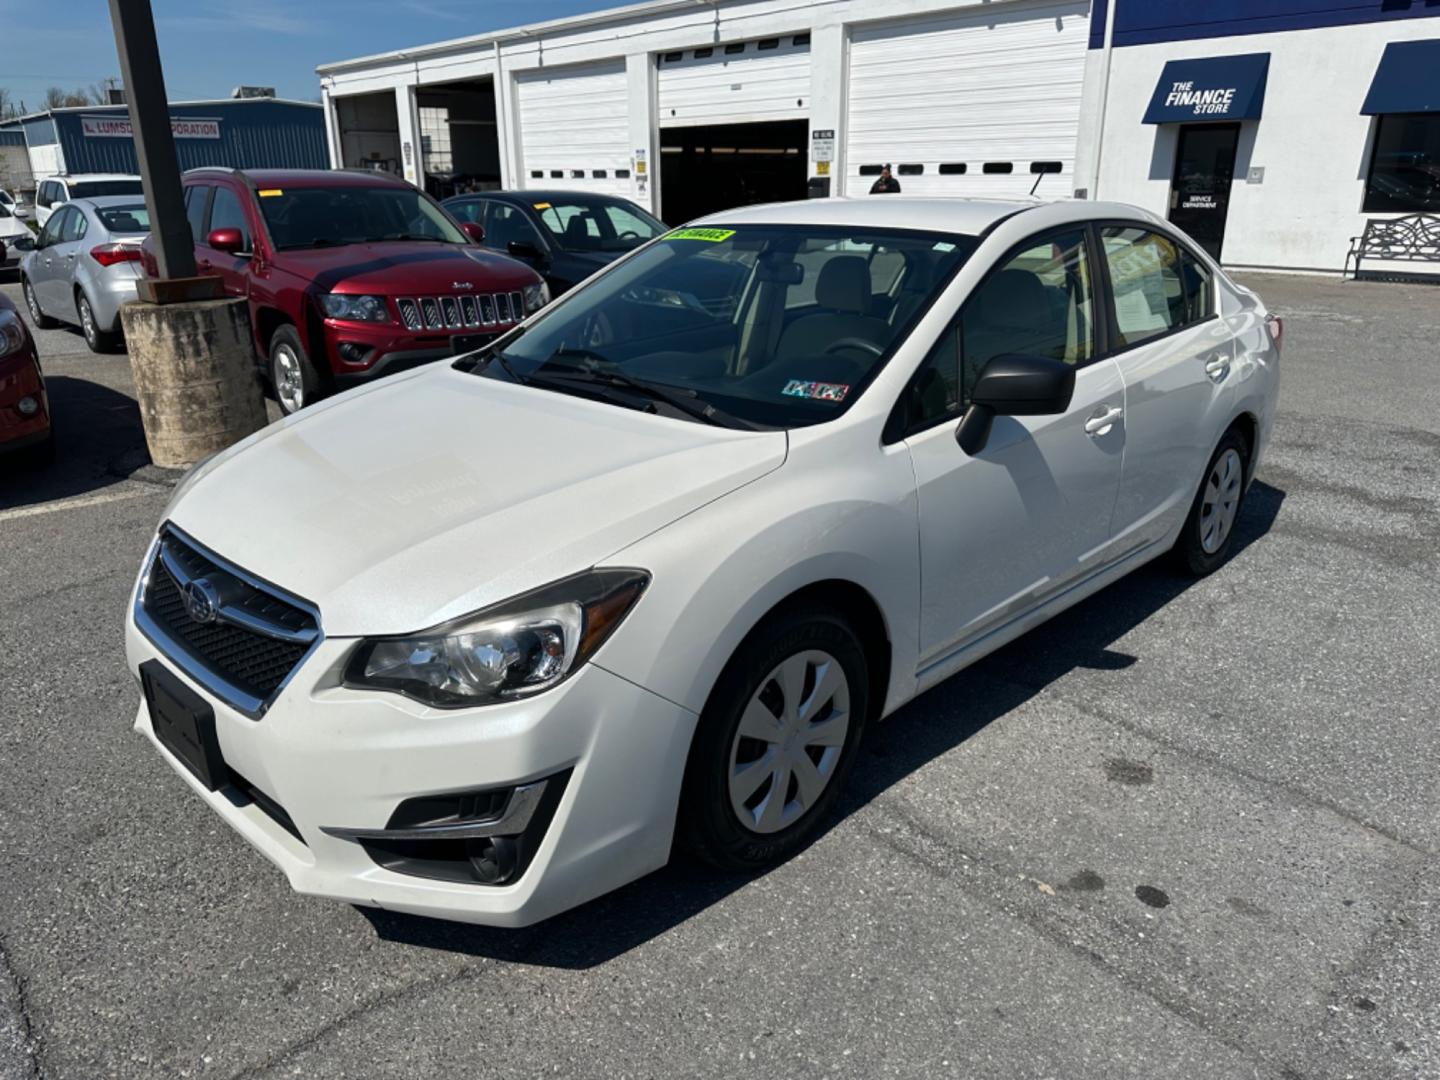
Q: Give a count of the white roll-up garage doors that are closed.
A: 2